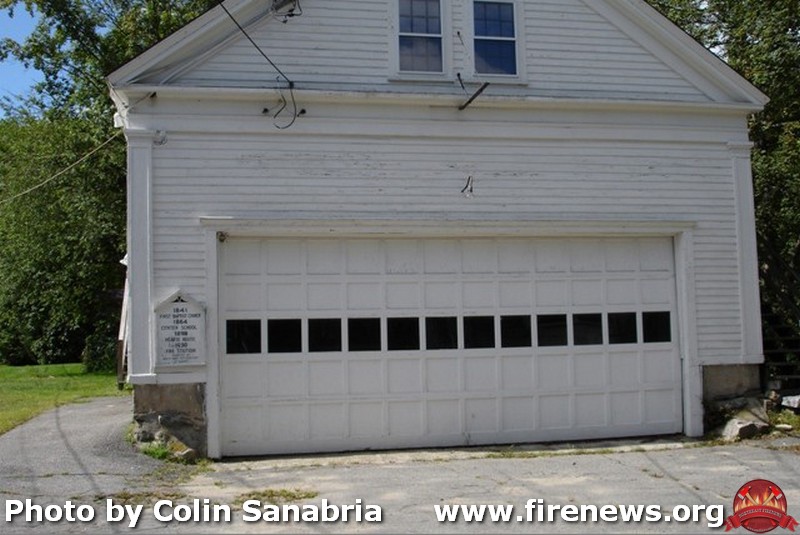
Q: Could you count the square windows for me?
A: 12